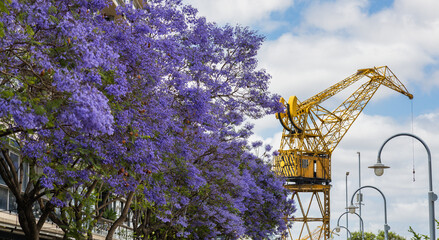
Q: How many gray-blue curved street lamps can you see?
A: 4